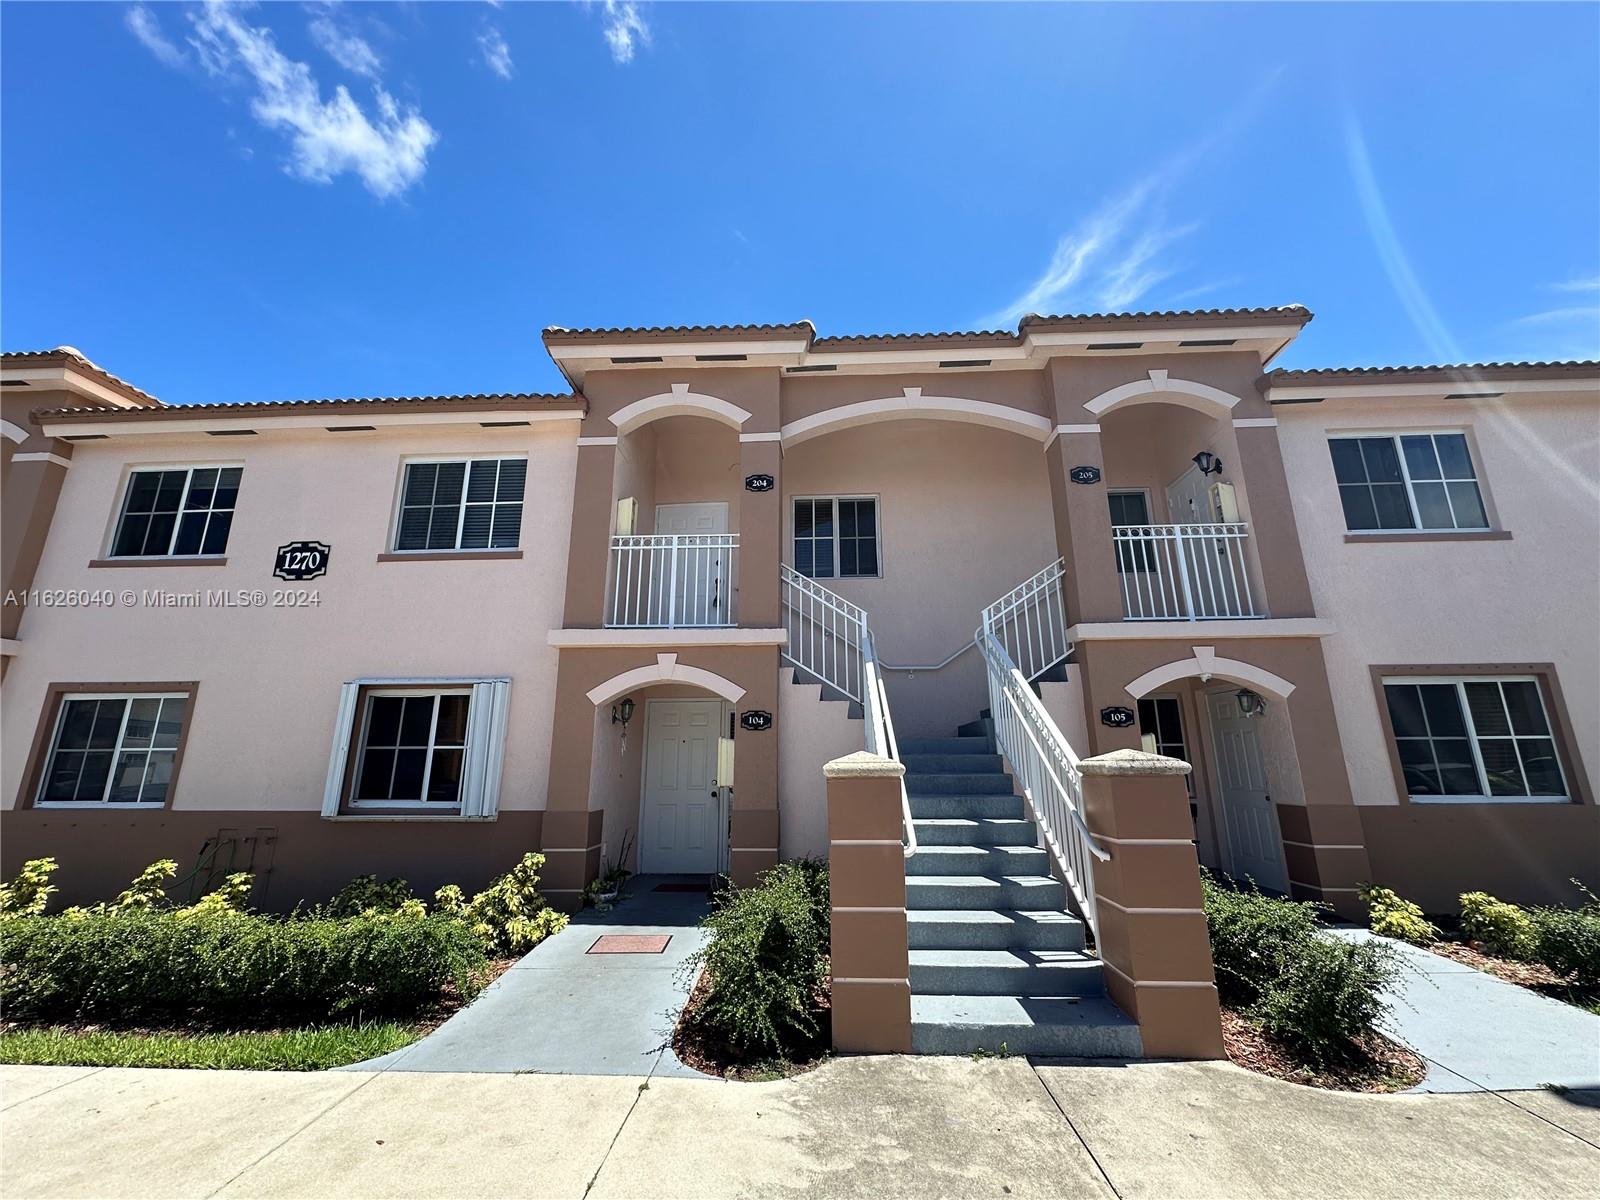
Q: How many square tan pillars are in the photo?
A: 2